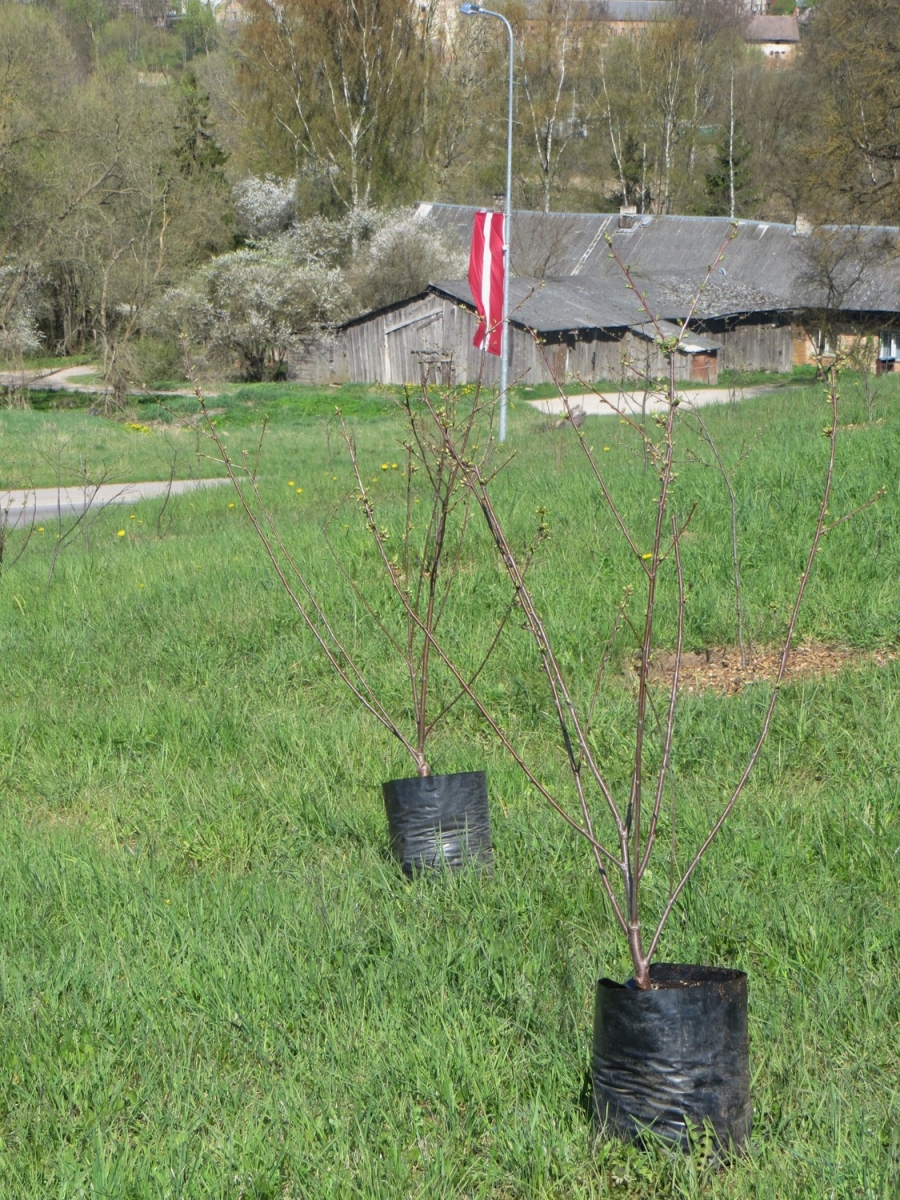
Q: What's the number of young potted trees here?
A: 2